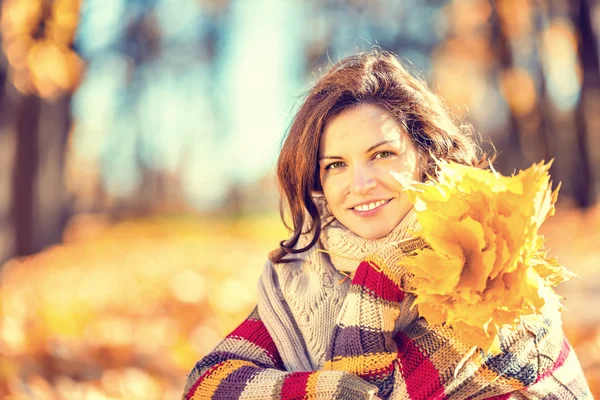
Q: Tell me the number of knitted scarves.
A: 1